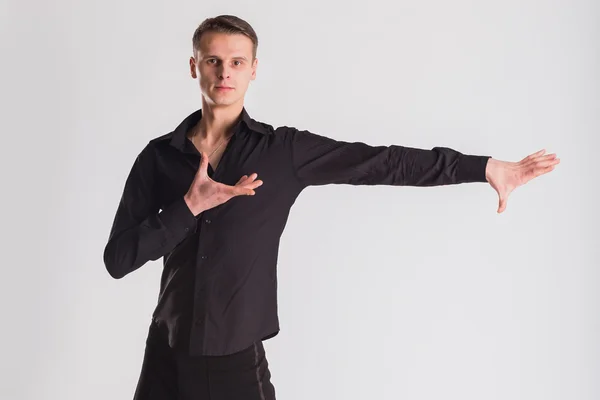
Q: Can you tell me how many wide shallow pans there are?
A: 0